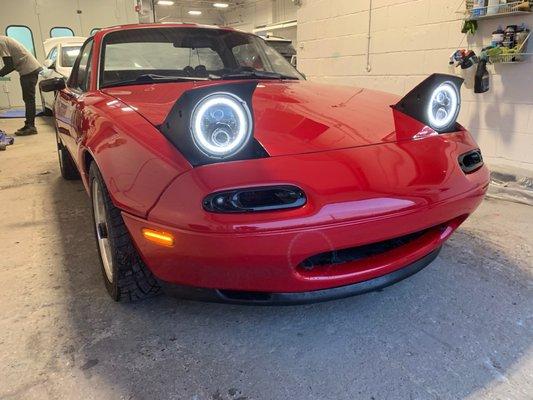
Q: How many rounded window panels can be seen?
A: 3